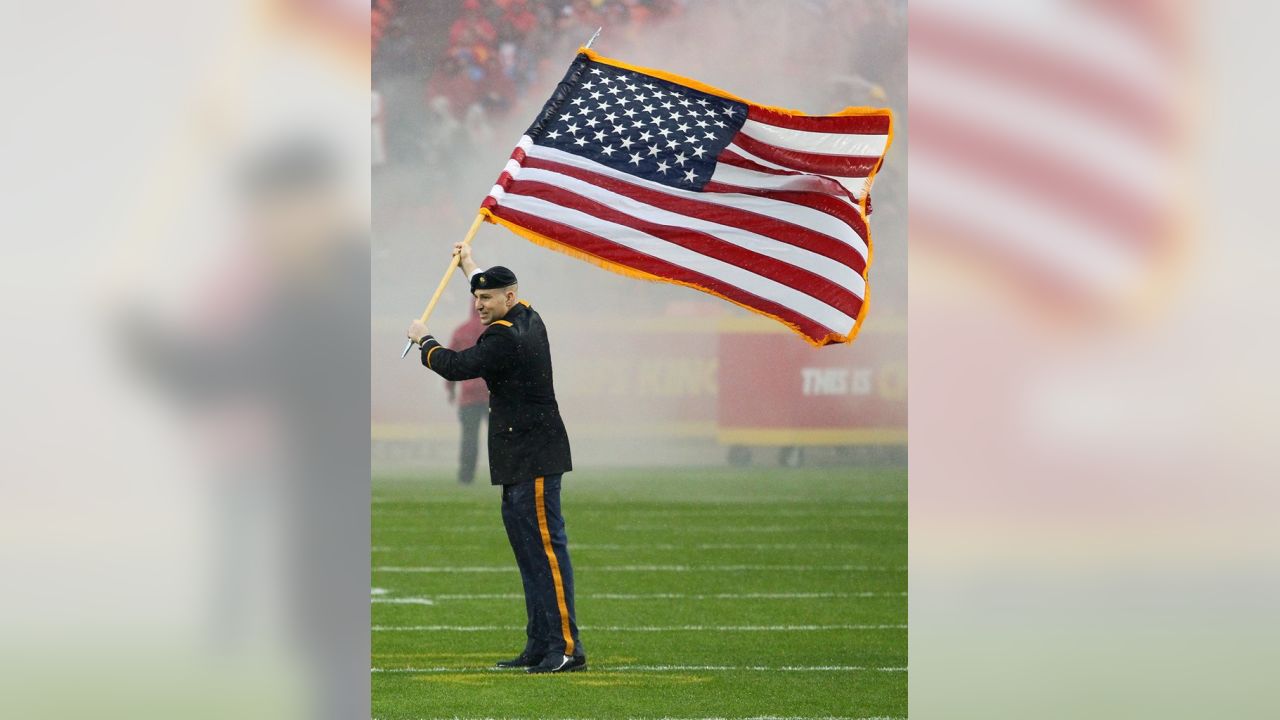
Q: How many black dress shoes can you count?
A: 2